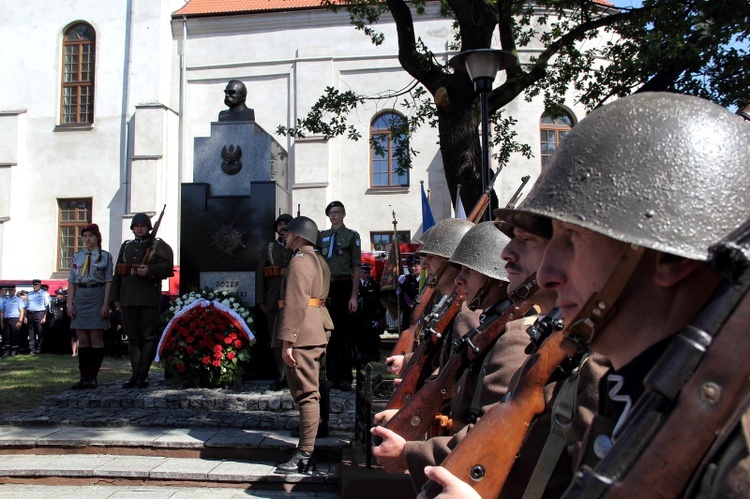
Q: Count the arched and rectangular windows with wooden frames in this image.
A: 5